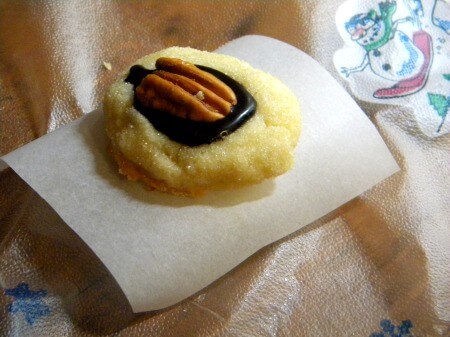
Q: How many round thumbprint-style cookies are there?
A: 1